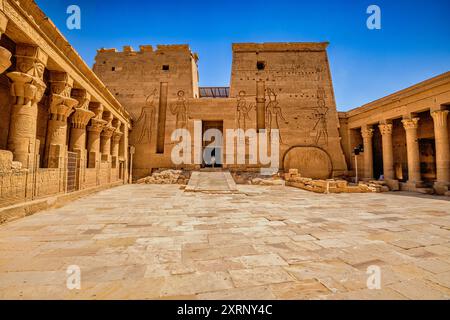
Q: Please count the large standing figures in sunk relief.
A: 5